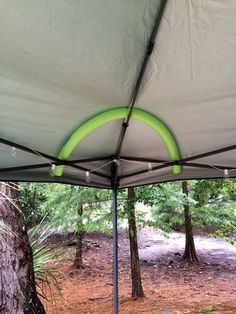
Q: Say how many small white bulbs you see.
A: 5